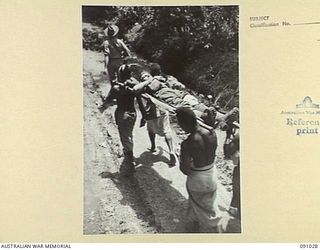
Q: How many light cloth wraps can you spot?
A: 2